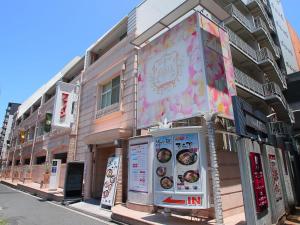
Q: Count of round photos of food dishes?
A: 5